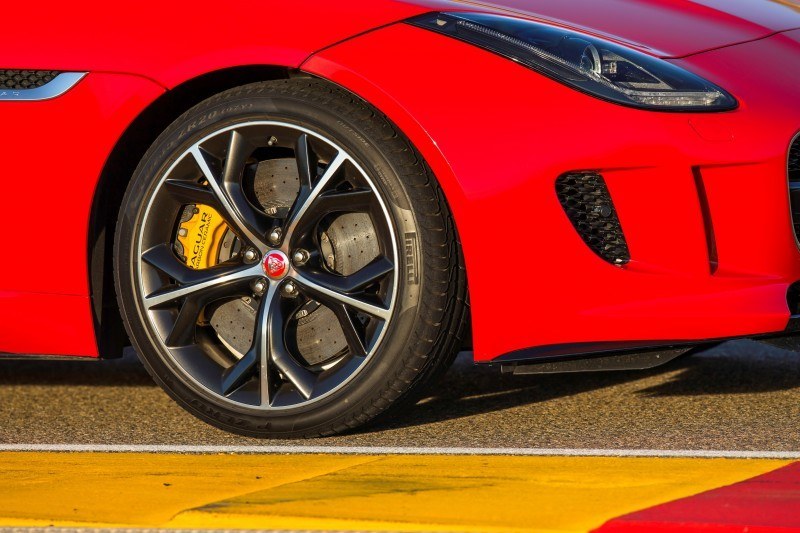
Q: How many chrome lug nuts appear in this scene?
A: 5